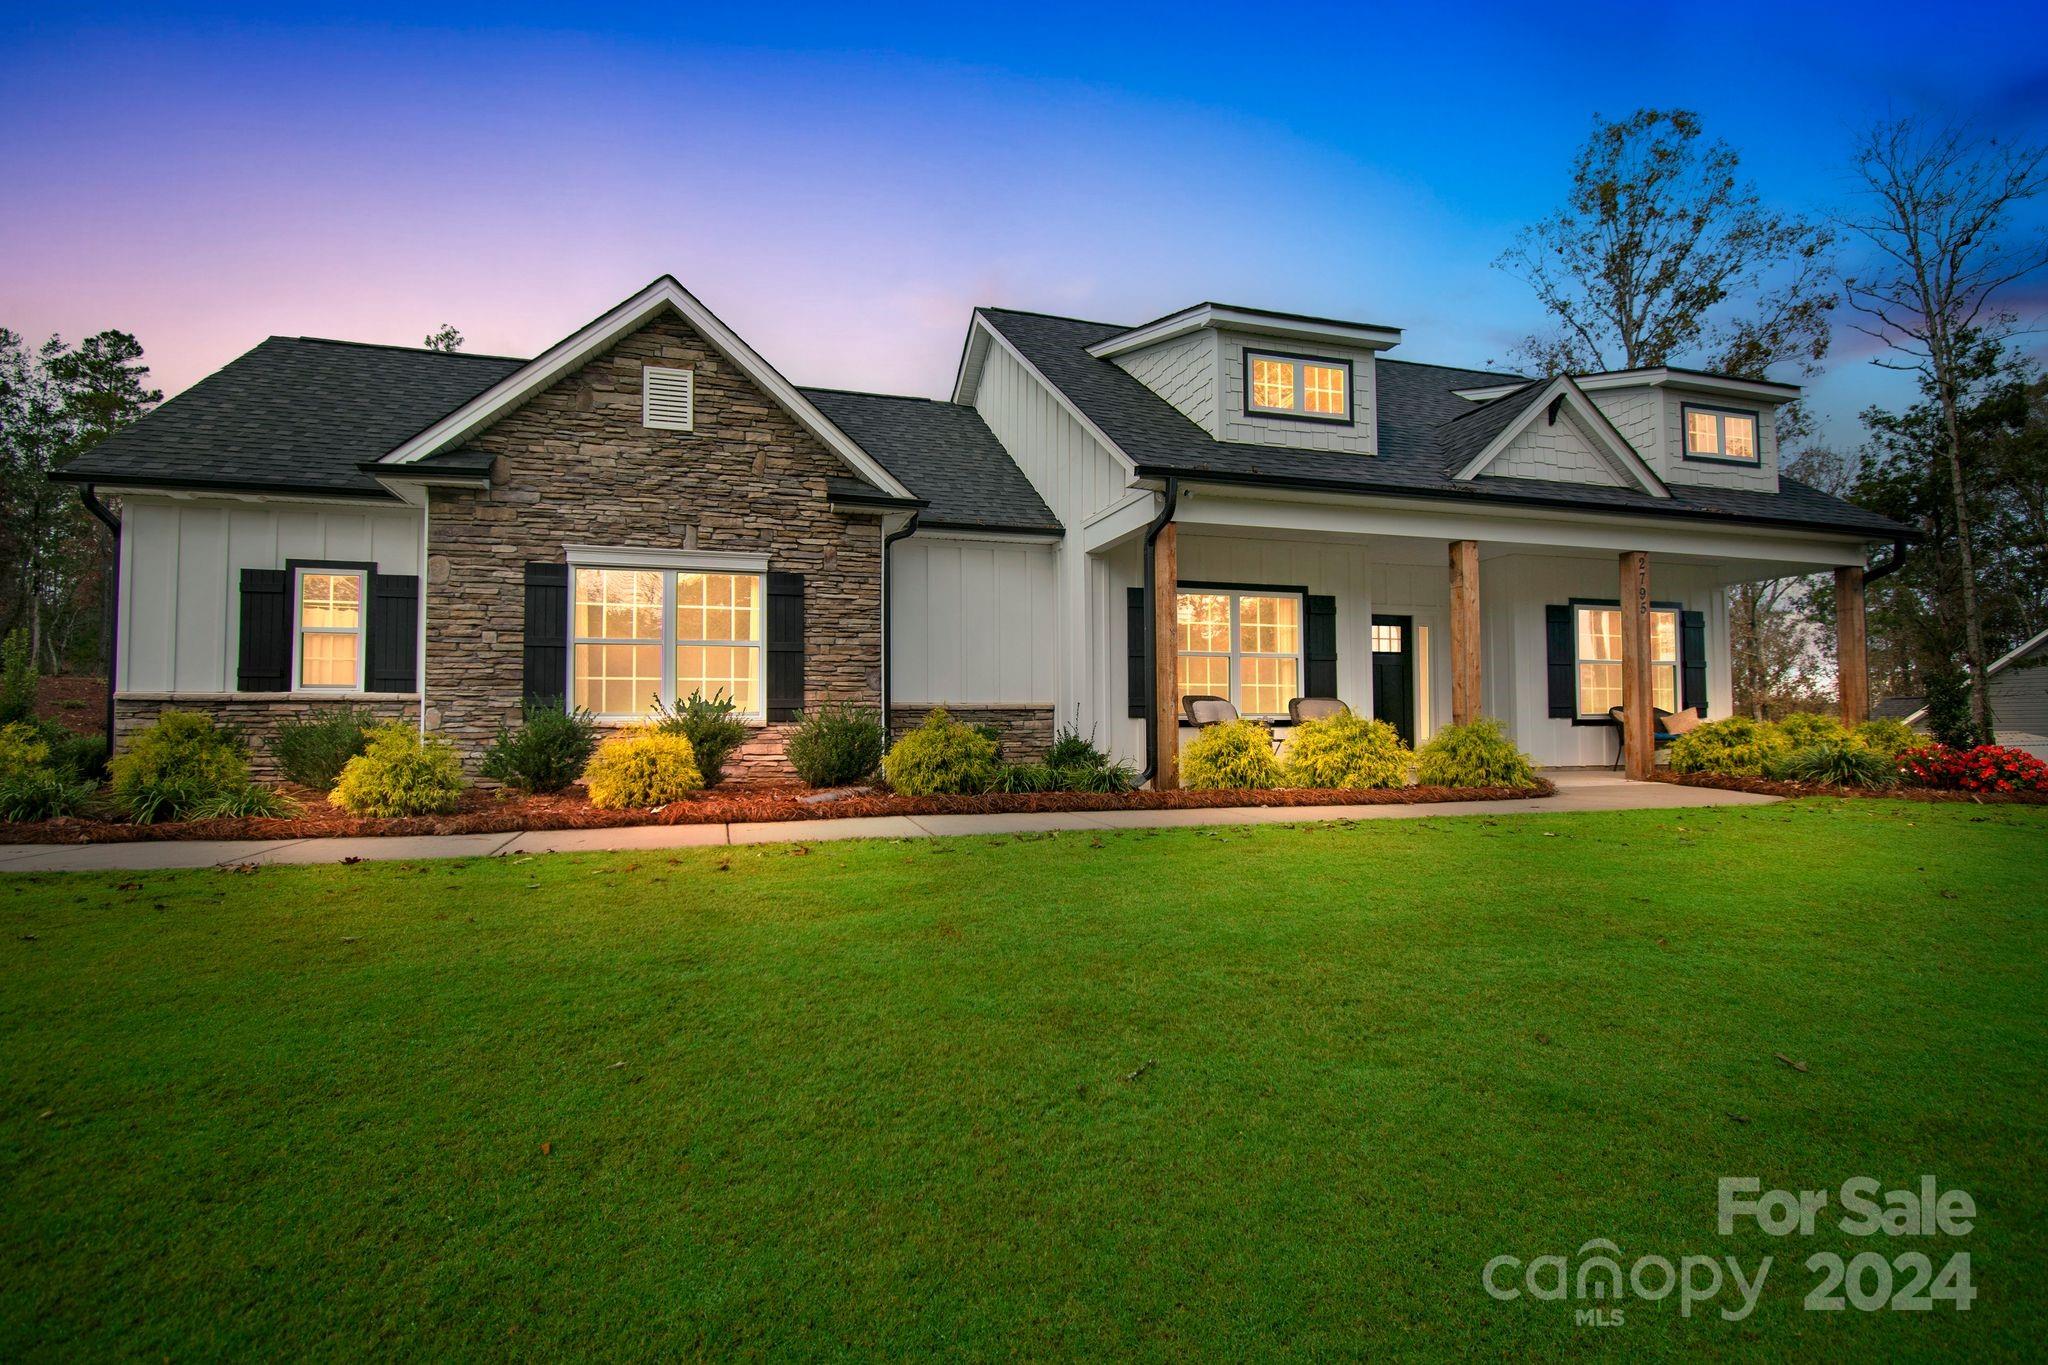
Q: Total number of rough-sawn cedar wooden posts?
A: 4